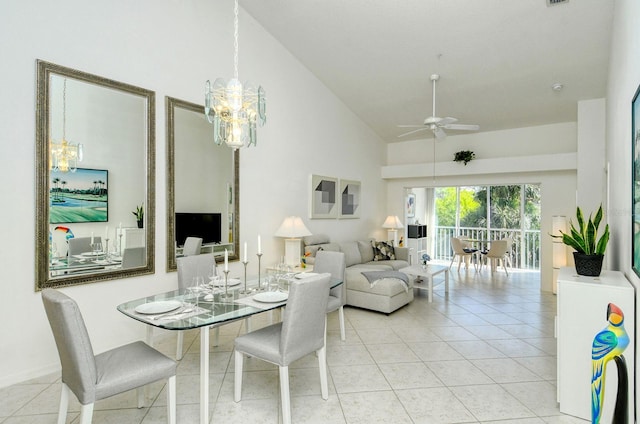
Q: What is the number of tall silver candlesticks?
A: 3